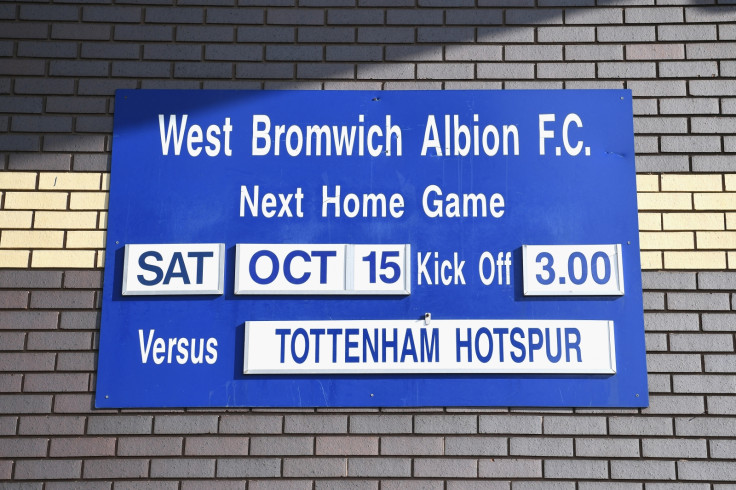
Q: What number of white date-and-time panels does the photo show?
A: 4